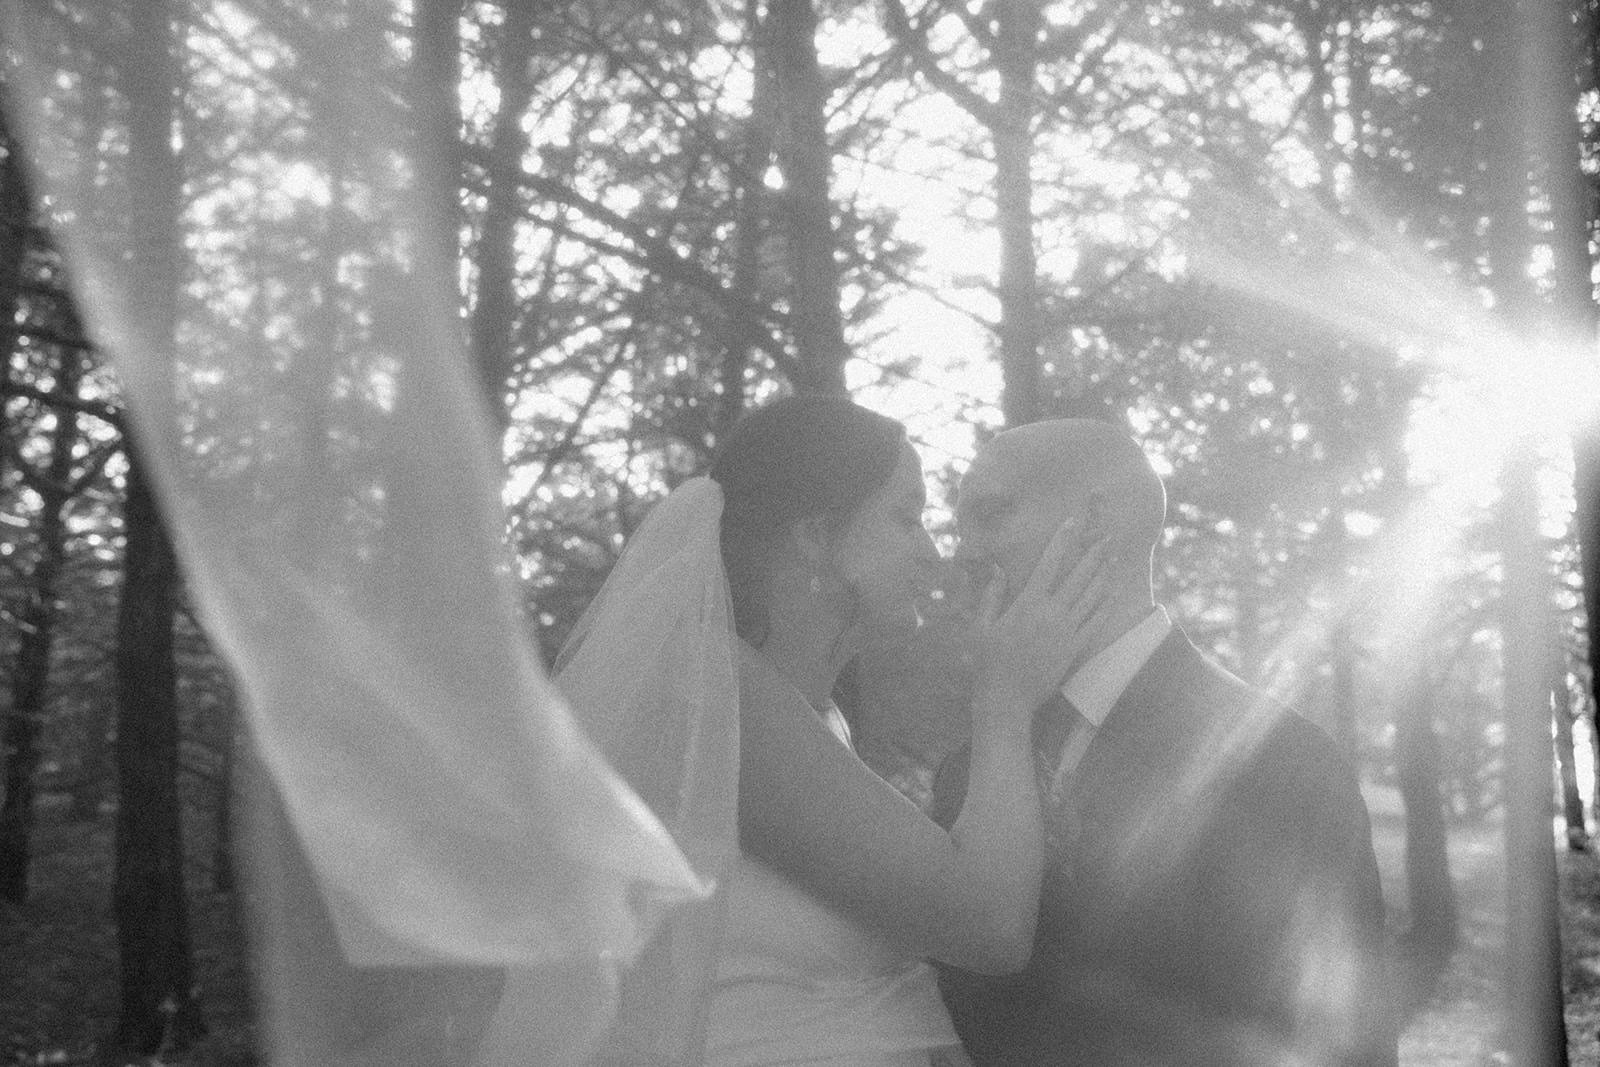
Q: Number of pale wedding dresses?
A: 1